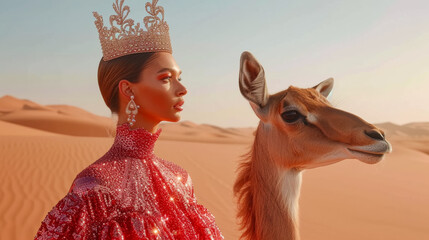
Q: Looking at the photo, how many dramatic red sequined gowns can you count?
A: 1